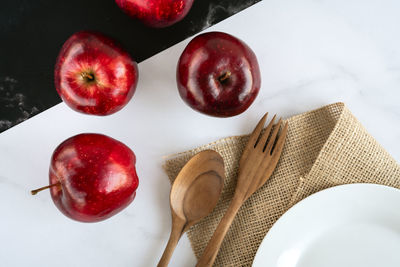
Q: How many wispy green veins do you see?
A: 0